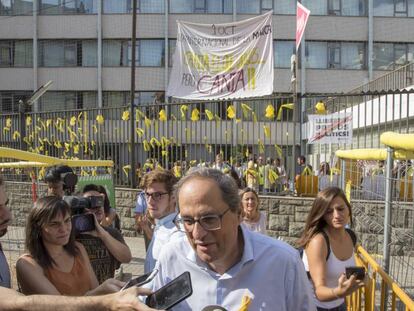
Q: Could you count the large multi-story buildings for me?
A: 1